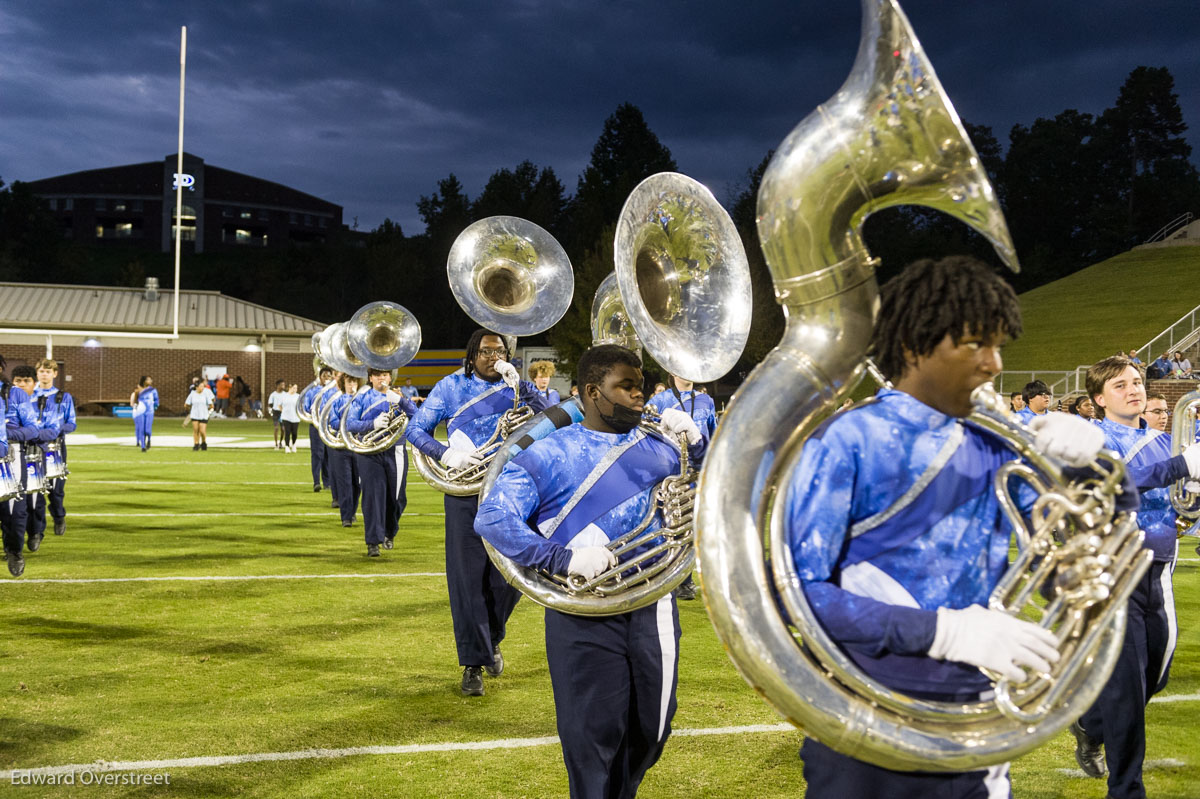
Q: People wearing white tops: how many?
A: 3